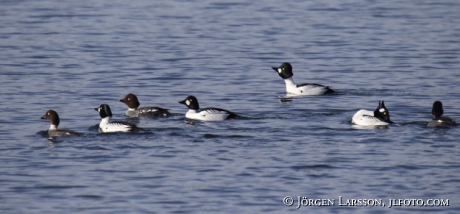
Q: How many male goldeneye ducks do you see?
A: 4